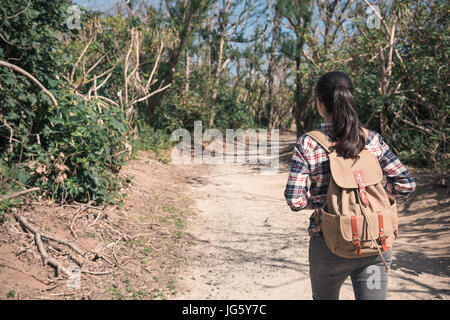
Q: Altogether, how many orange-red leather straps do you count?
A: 3